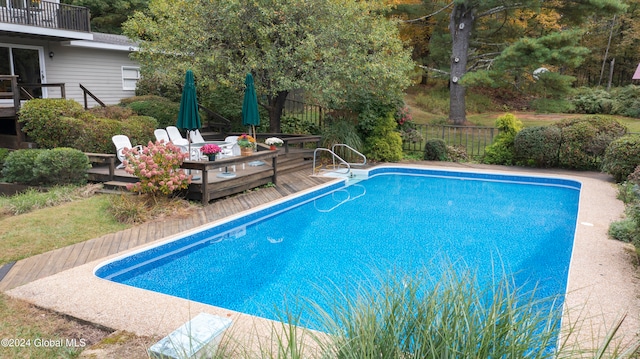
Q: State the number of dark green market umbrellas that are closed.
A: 2